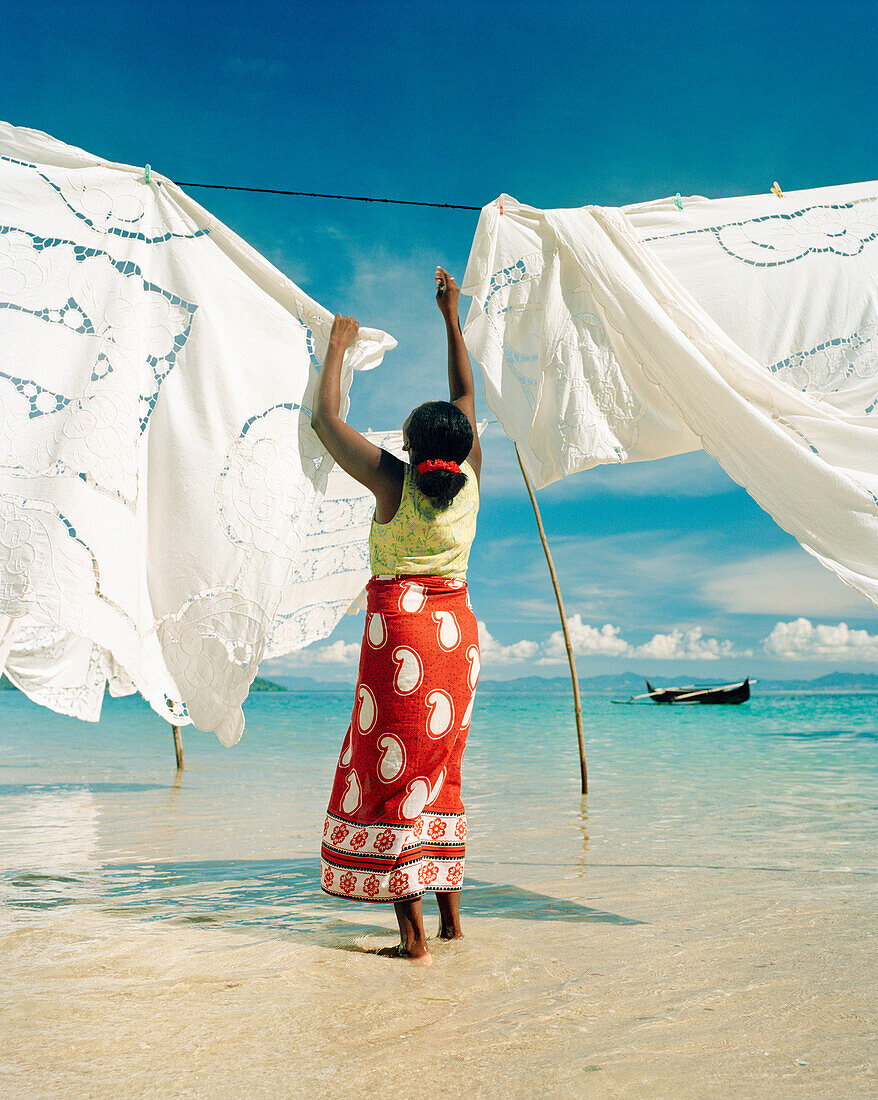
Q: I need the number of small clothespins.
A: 4